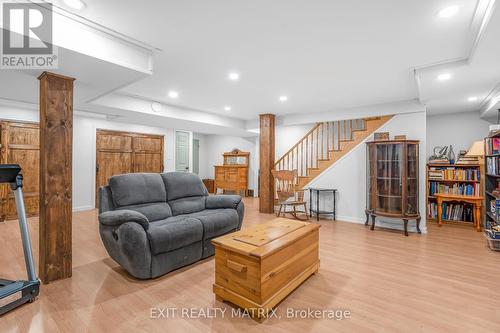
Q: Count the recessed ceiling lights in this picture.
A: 8